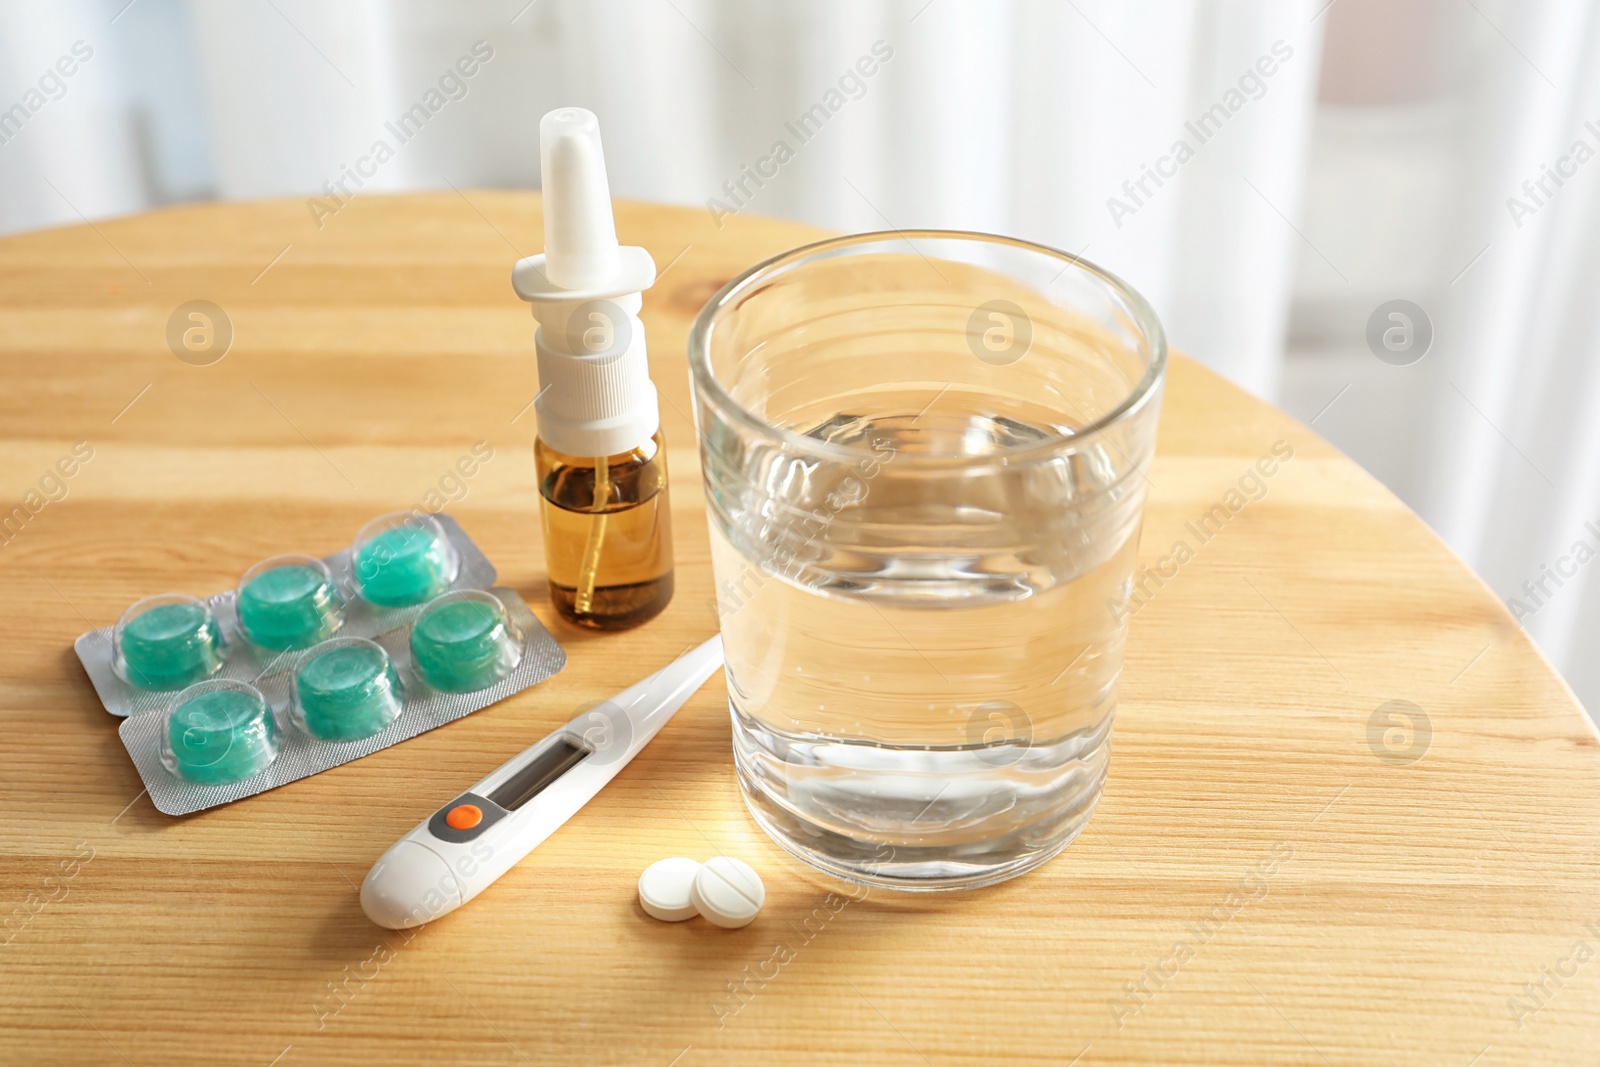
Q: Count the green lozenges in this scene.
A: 6